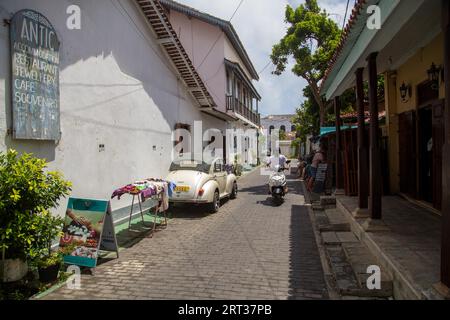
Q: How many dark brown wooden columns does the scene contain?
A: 4